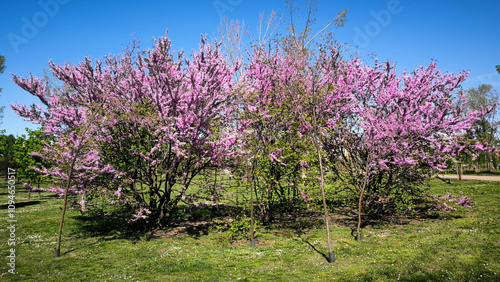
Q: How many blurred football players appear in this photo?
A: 0